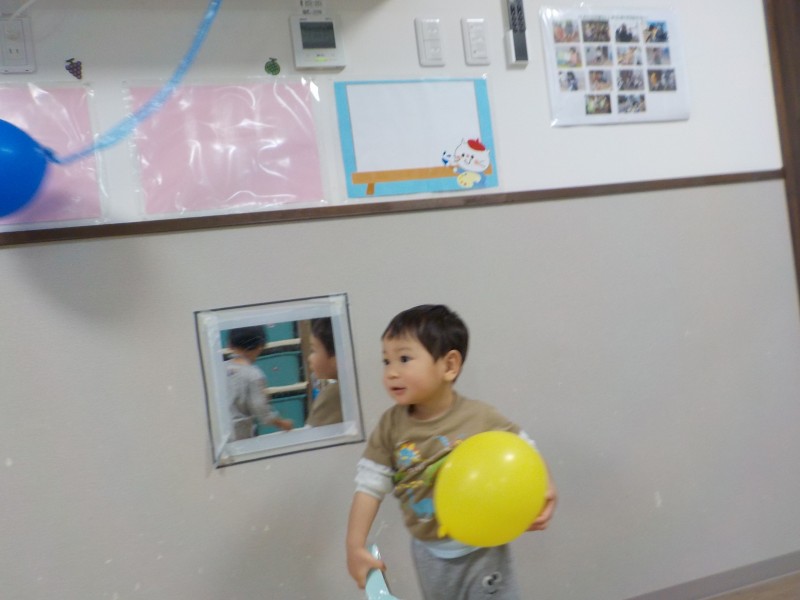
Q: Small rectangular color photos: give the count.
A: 14